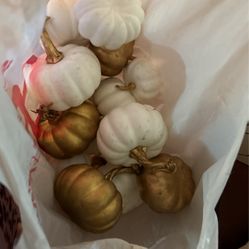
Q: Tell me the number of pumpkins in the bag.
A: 11